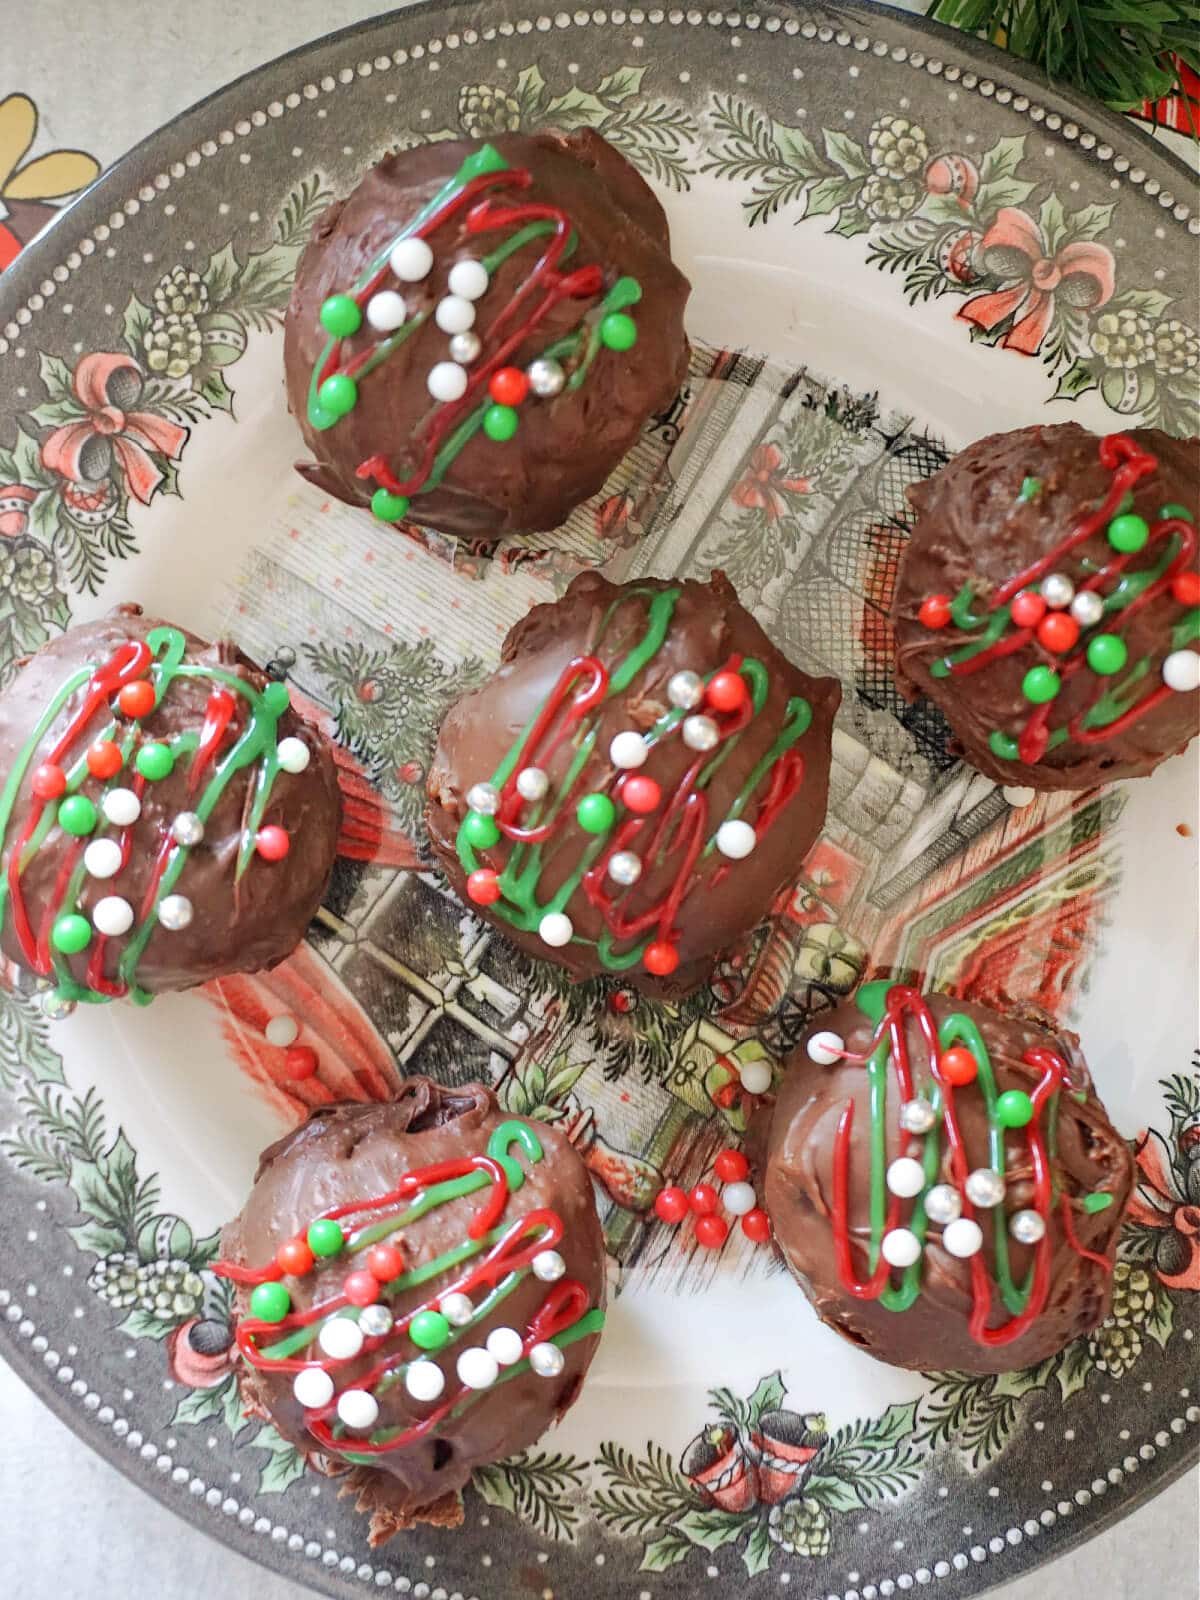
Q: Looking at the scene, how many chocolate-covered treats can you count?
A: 6